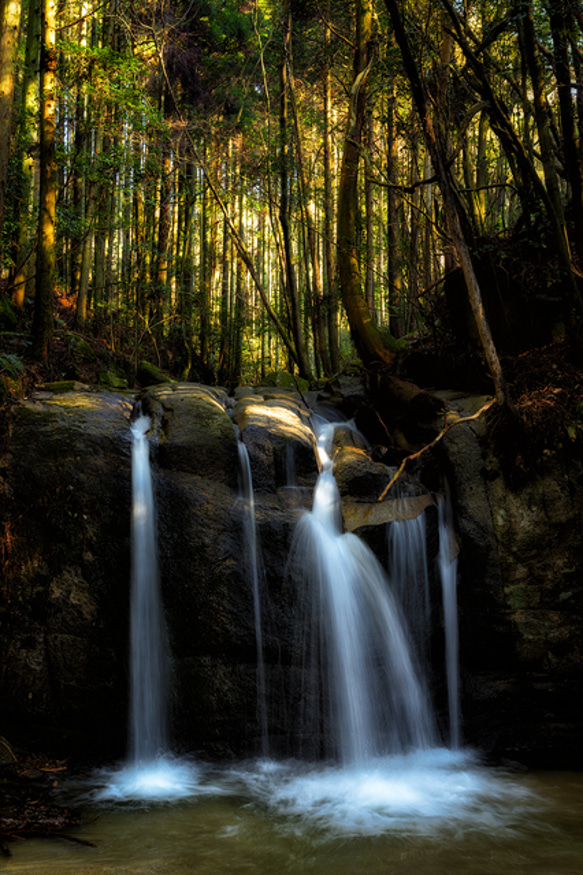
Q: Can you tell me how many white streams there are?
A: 5